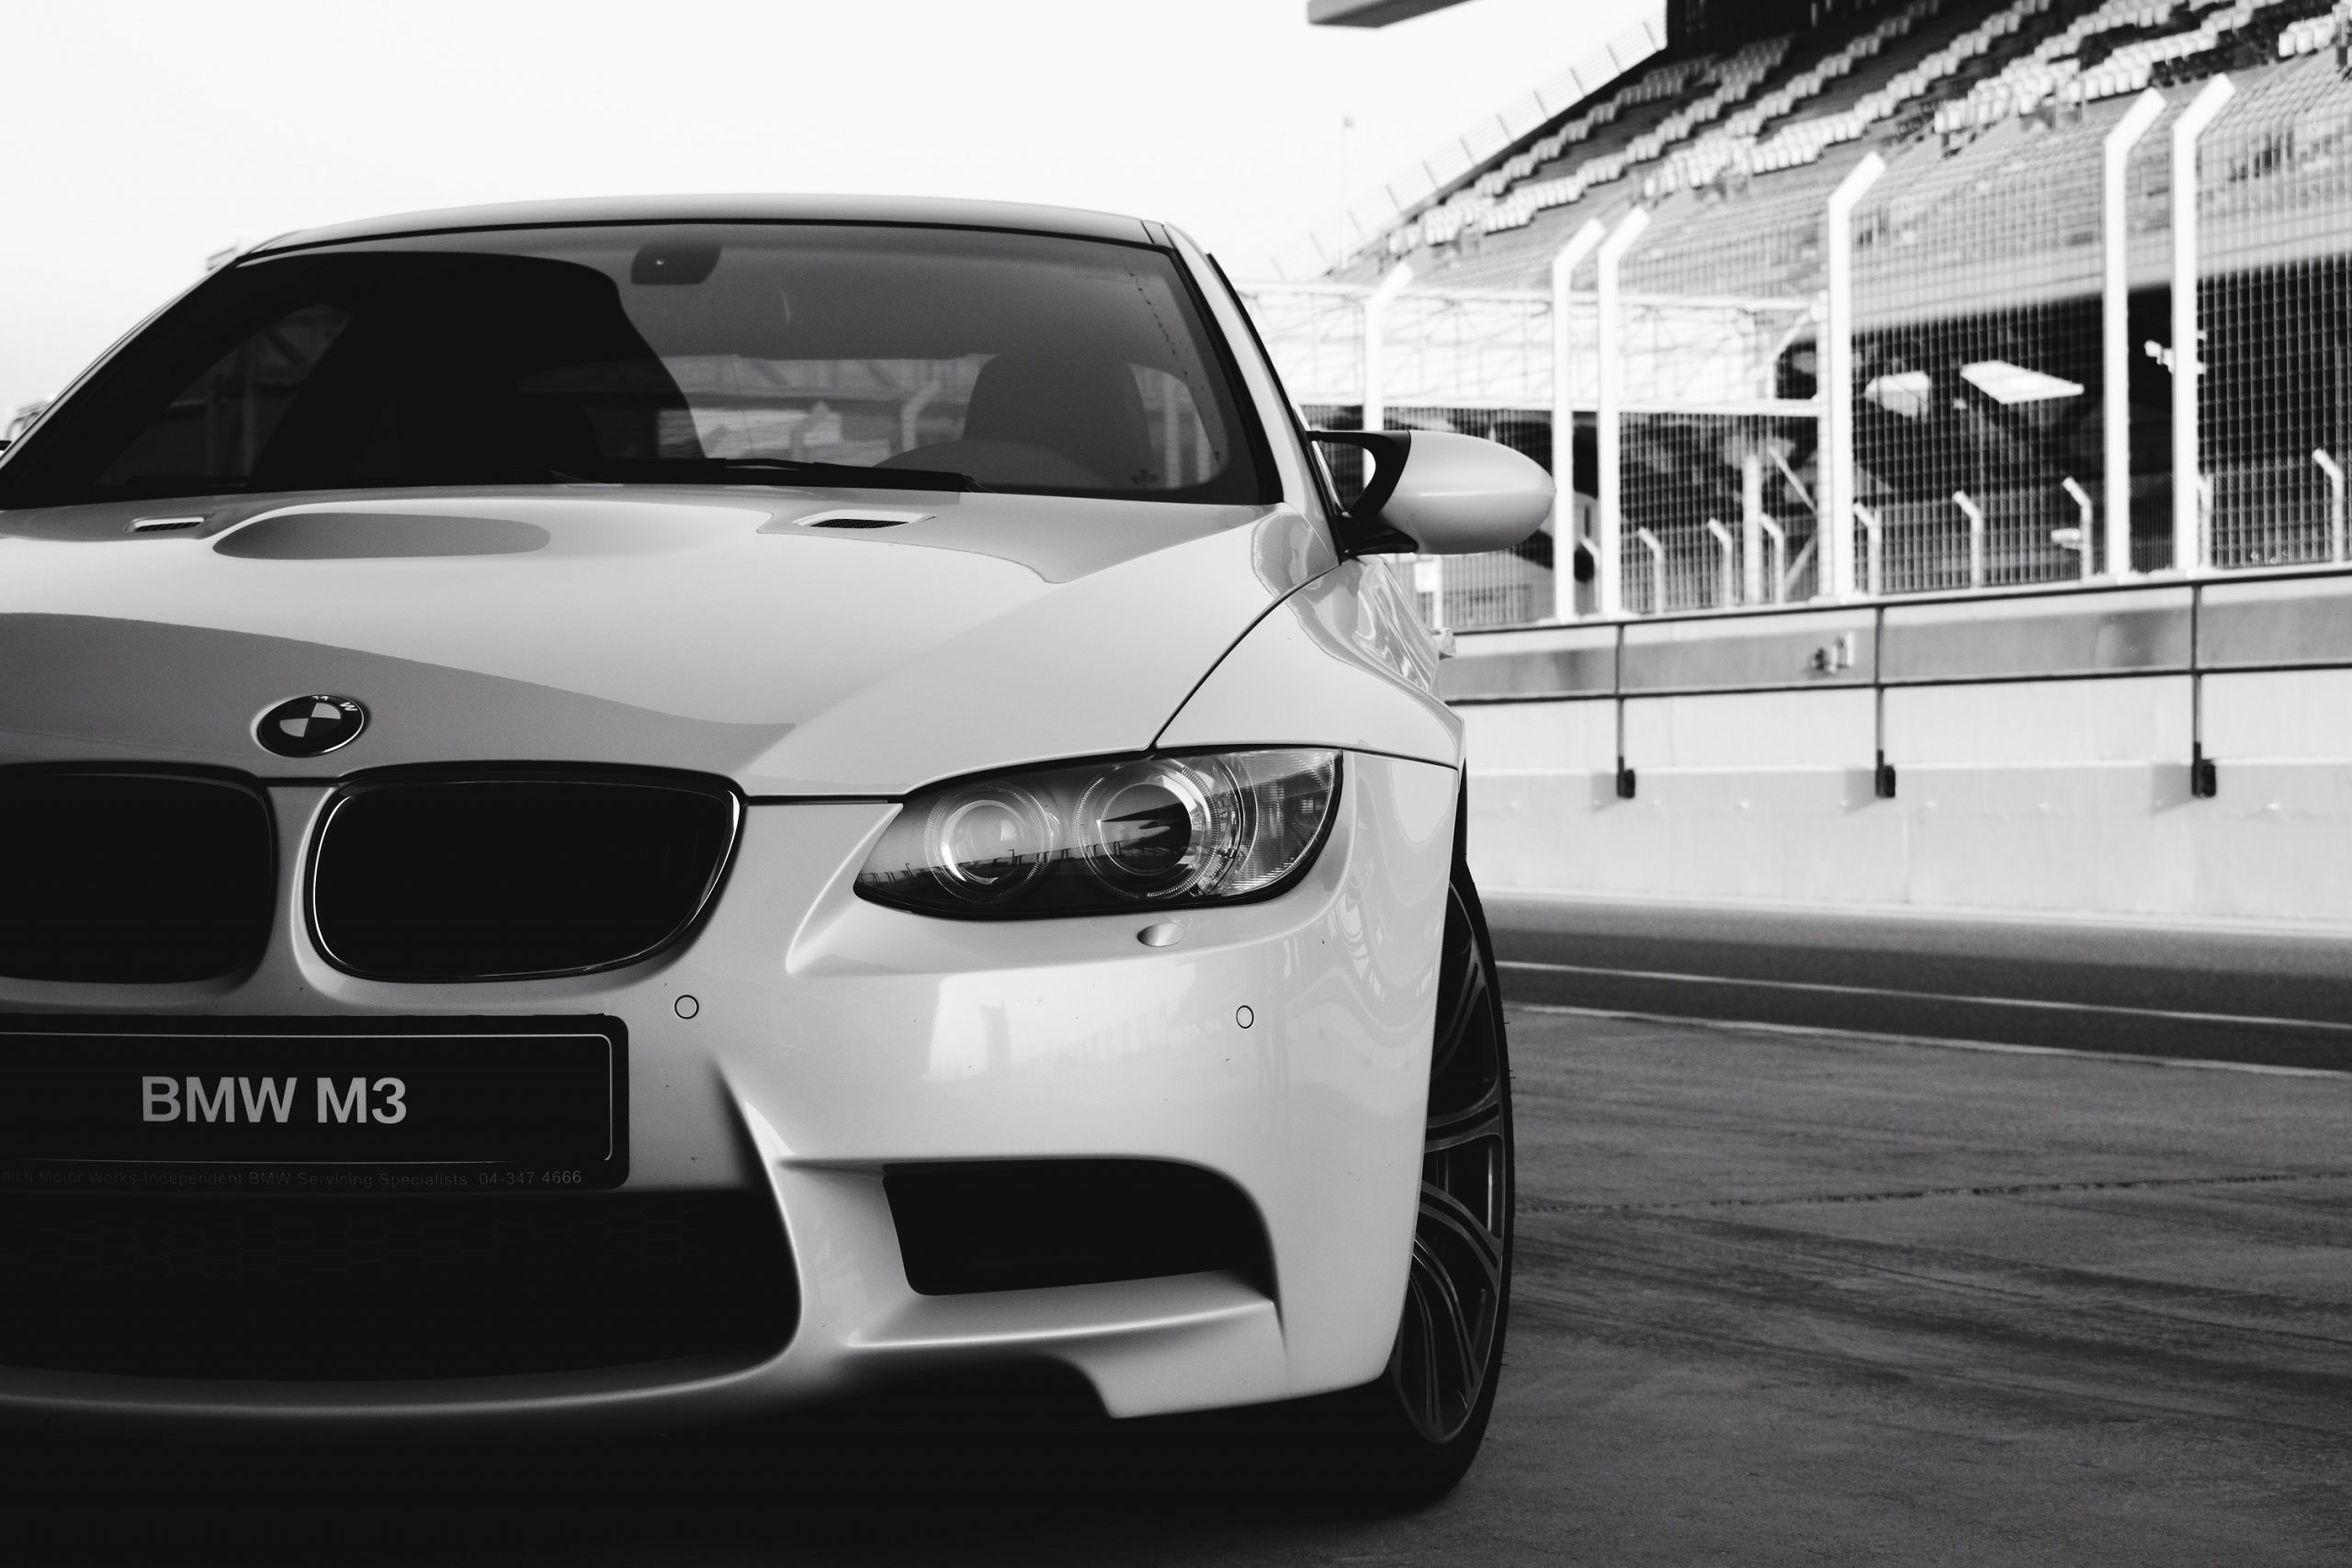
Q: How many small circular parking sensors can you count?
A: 2